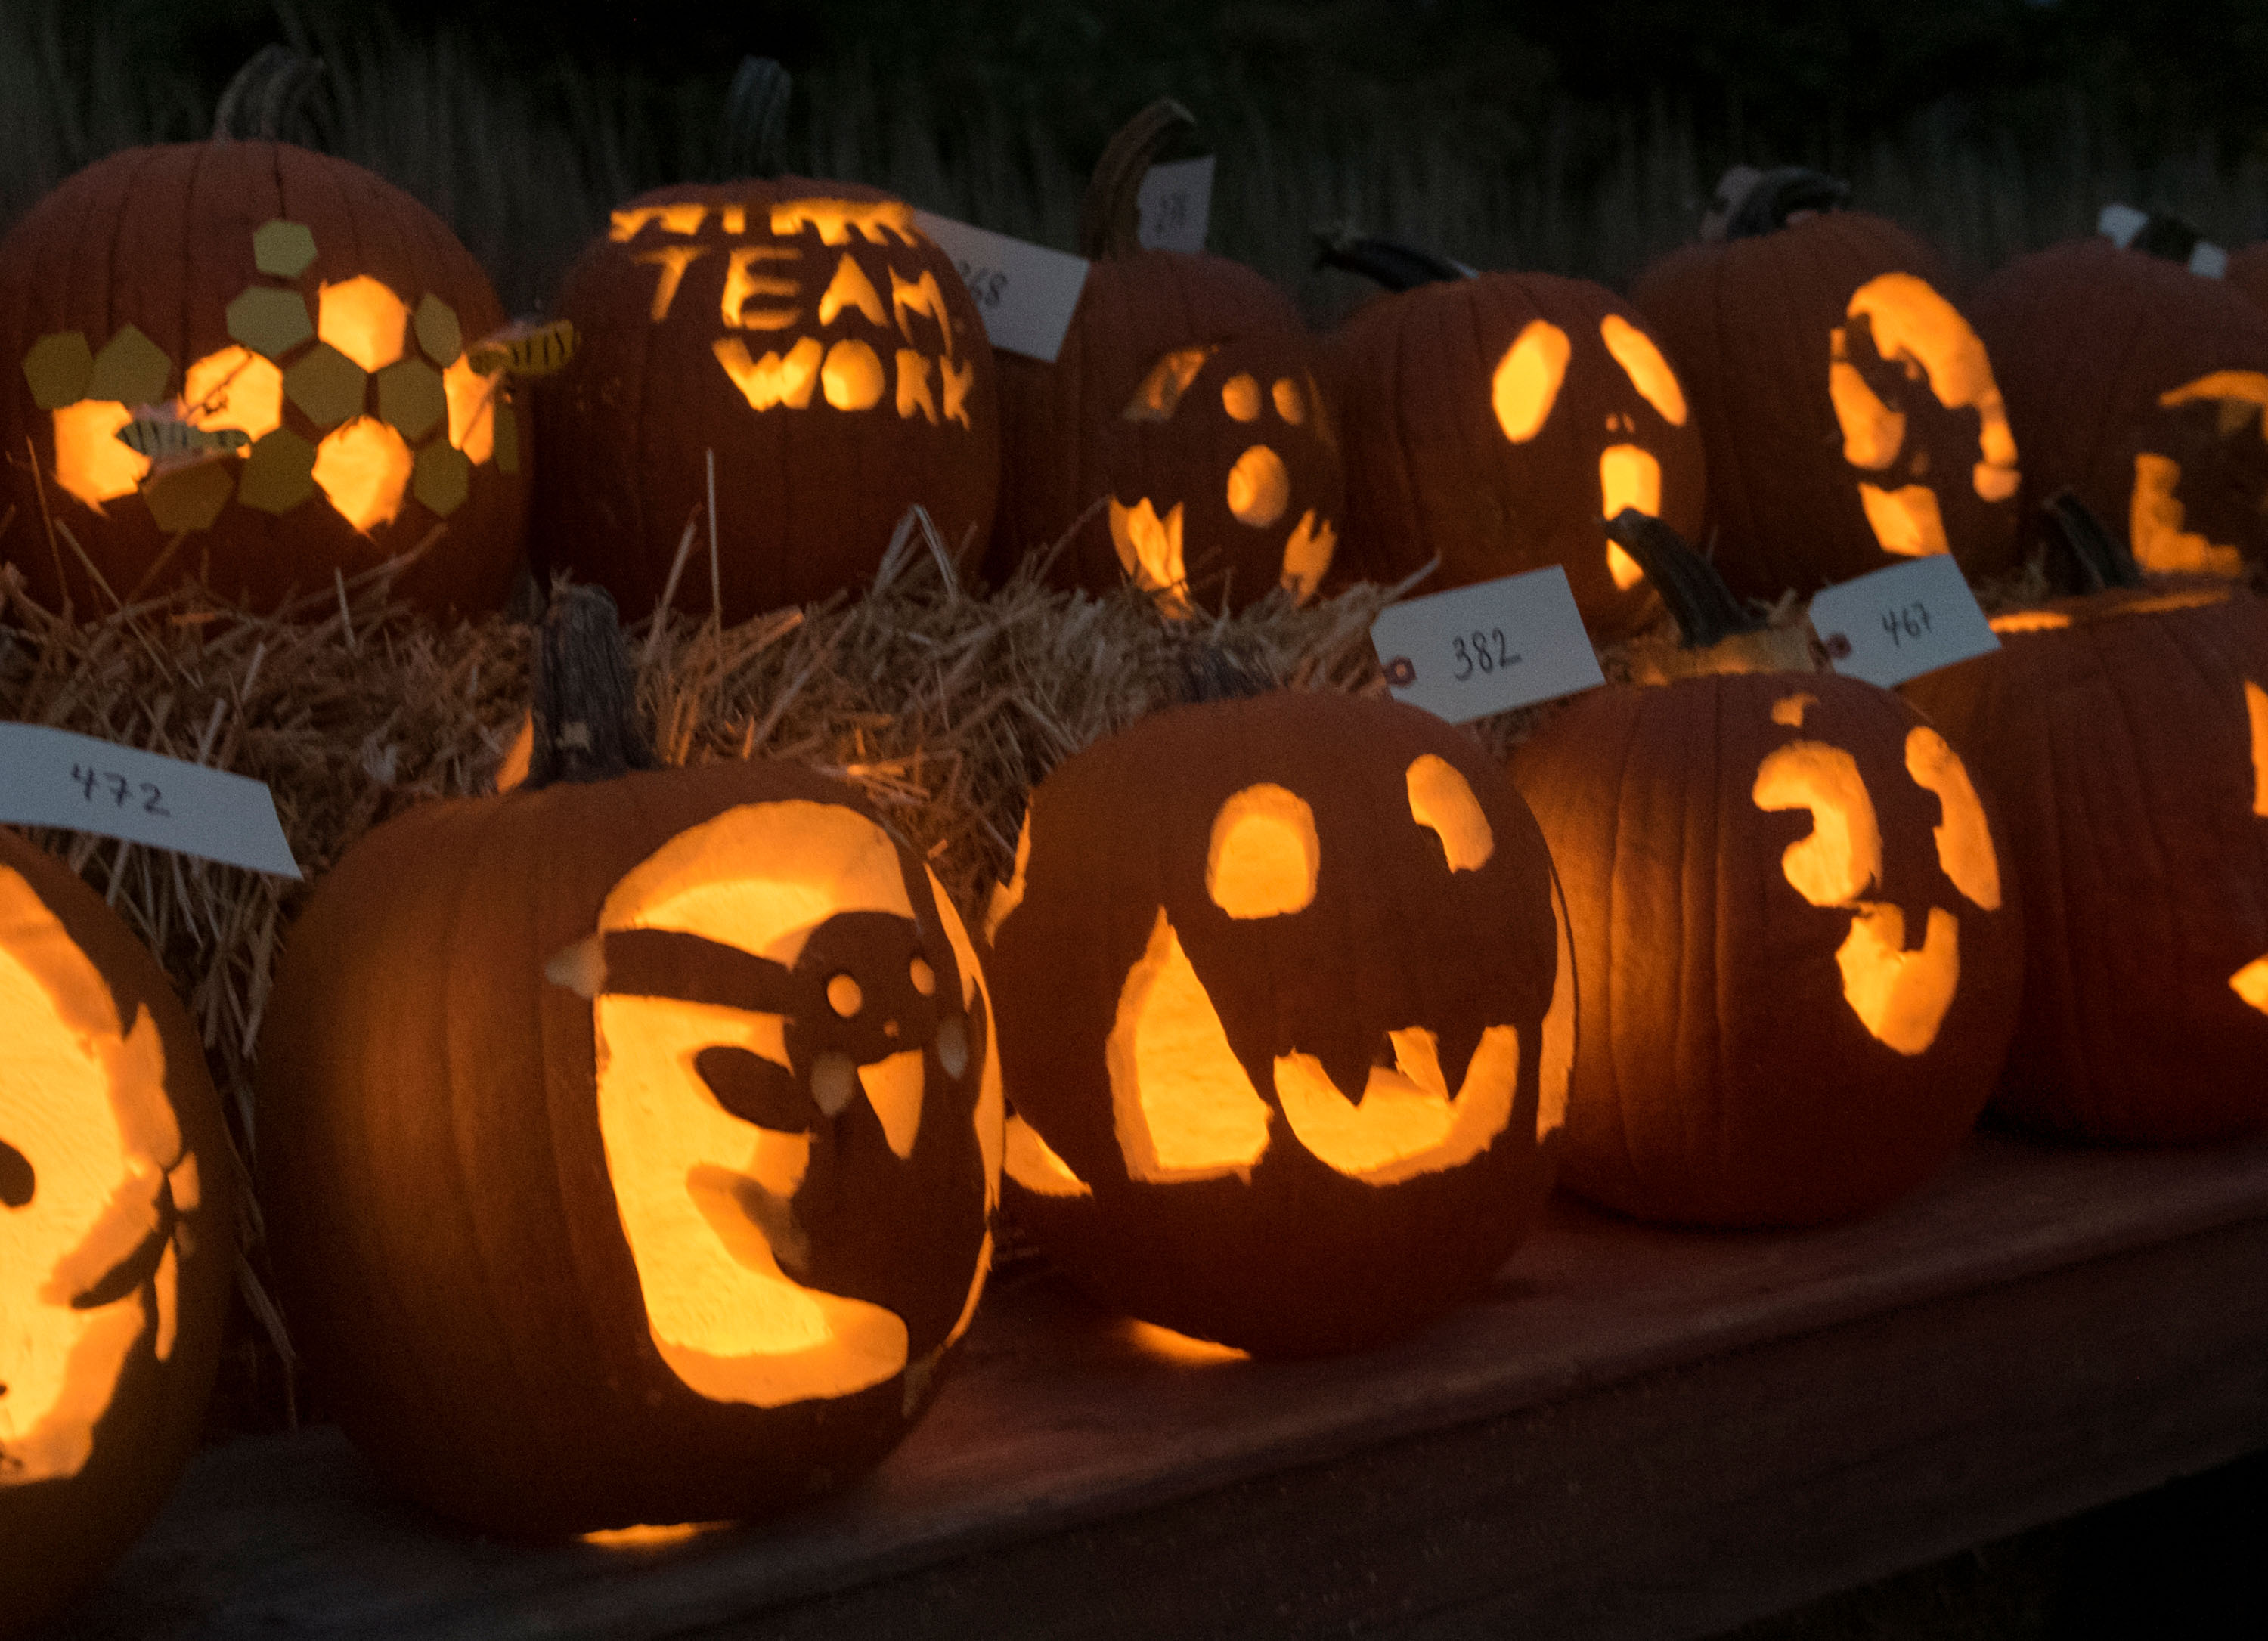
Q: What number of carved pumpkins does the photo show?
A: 11